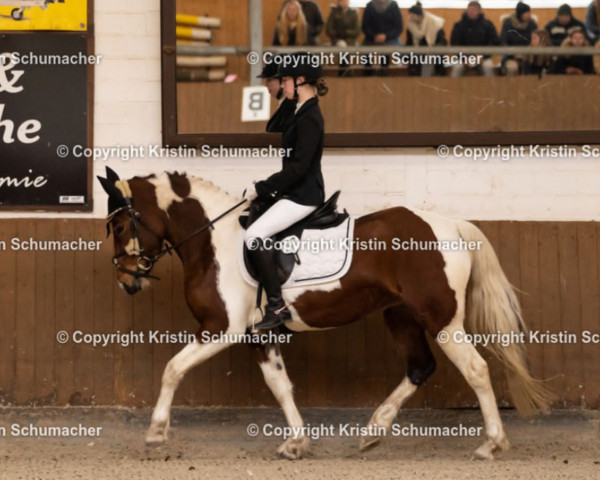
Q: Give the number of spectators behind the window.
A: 11